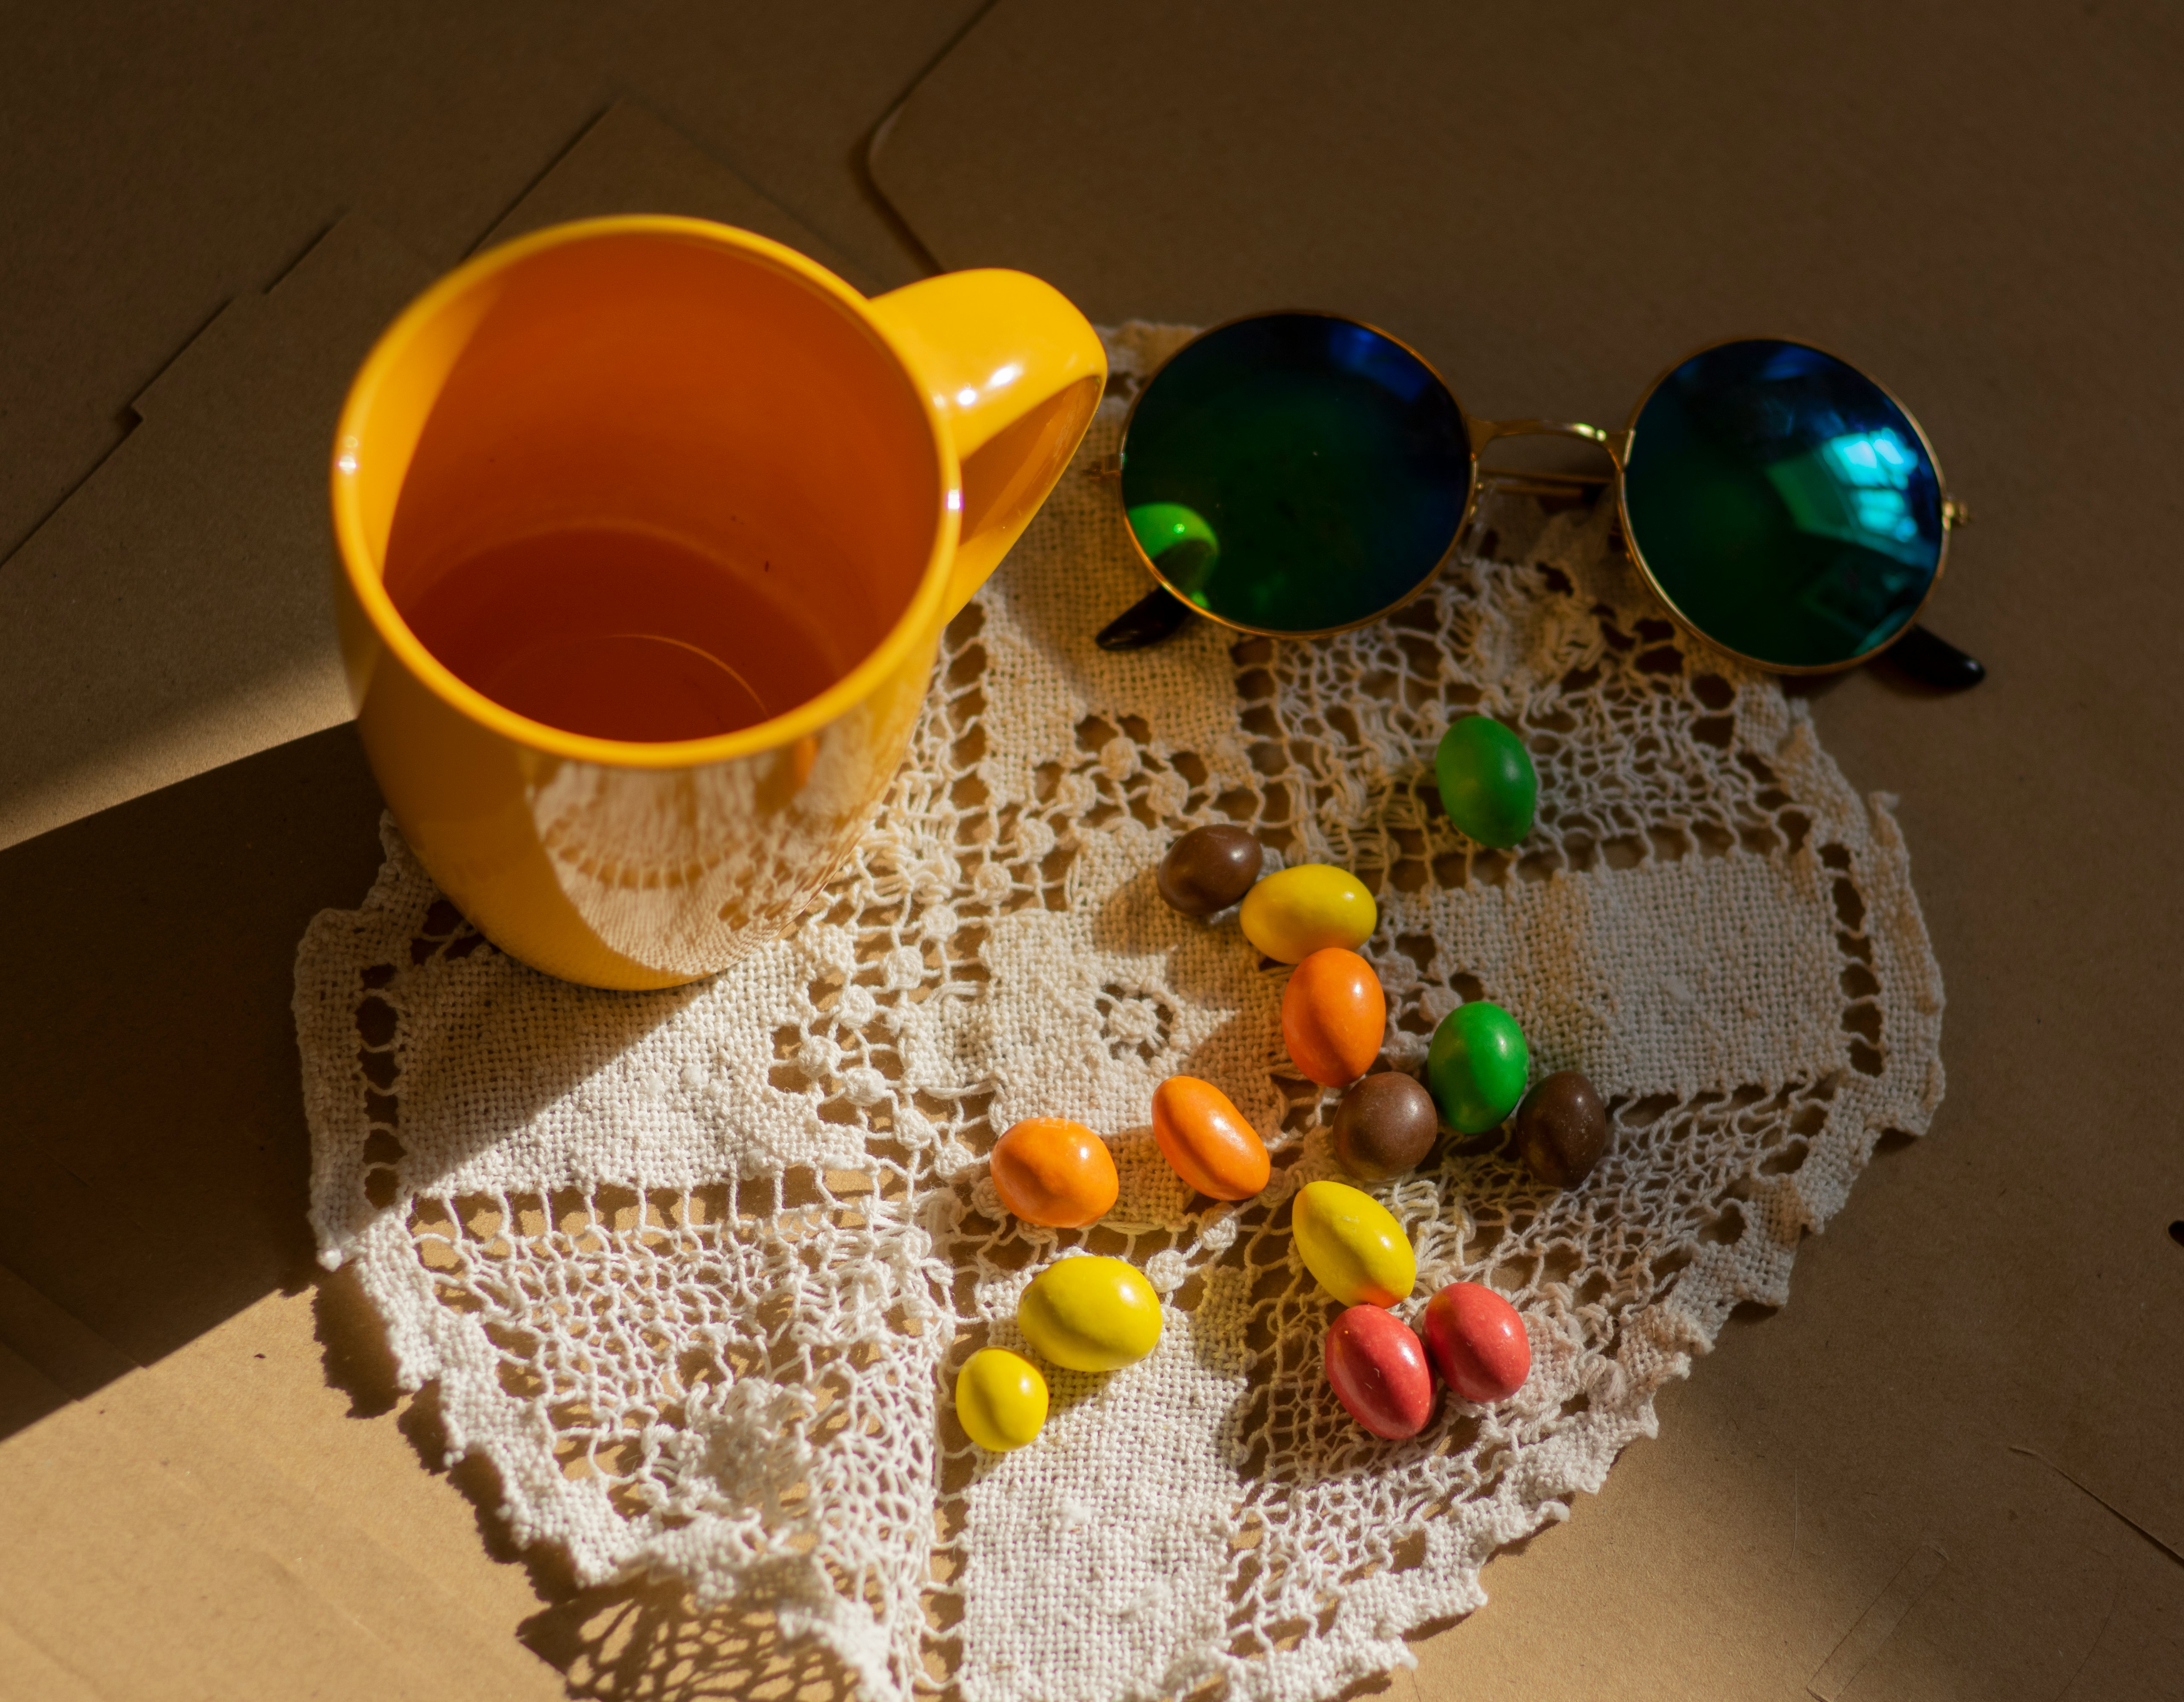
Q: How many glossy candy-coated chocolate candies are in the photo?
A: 14